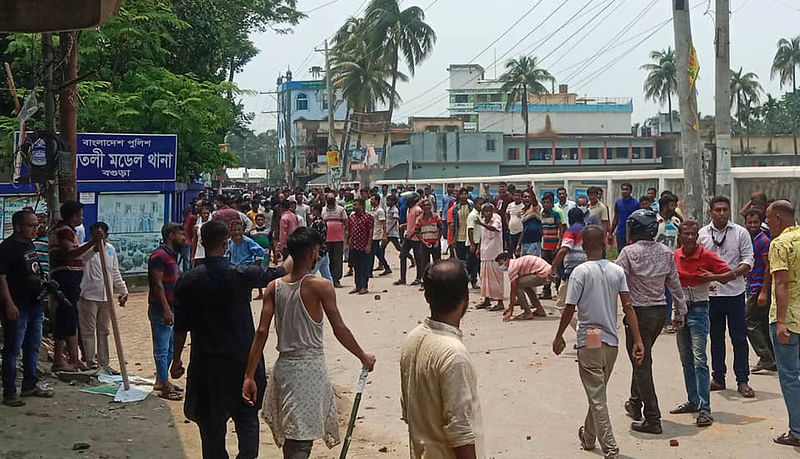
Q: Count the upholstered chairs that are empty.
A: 0